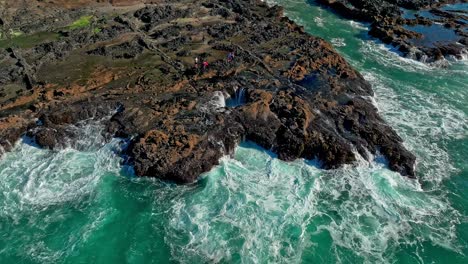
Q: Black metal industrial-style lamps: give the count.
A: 0